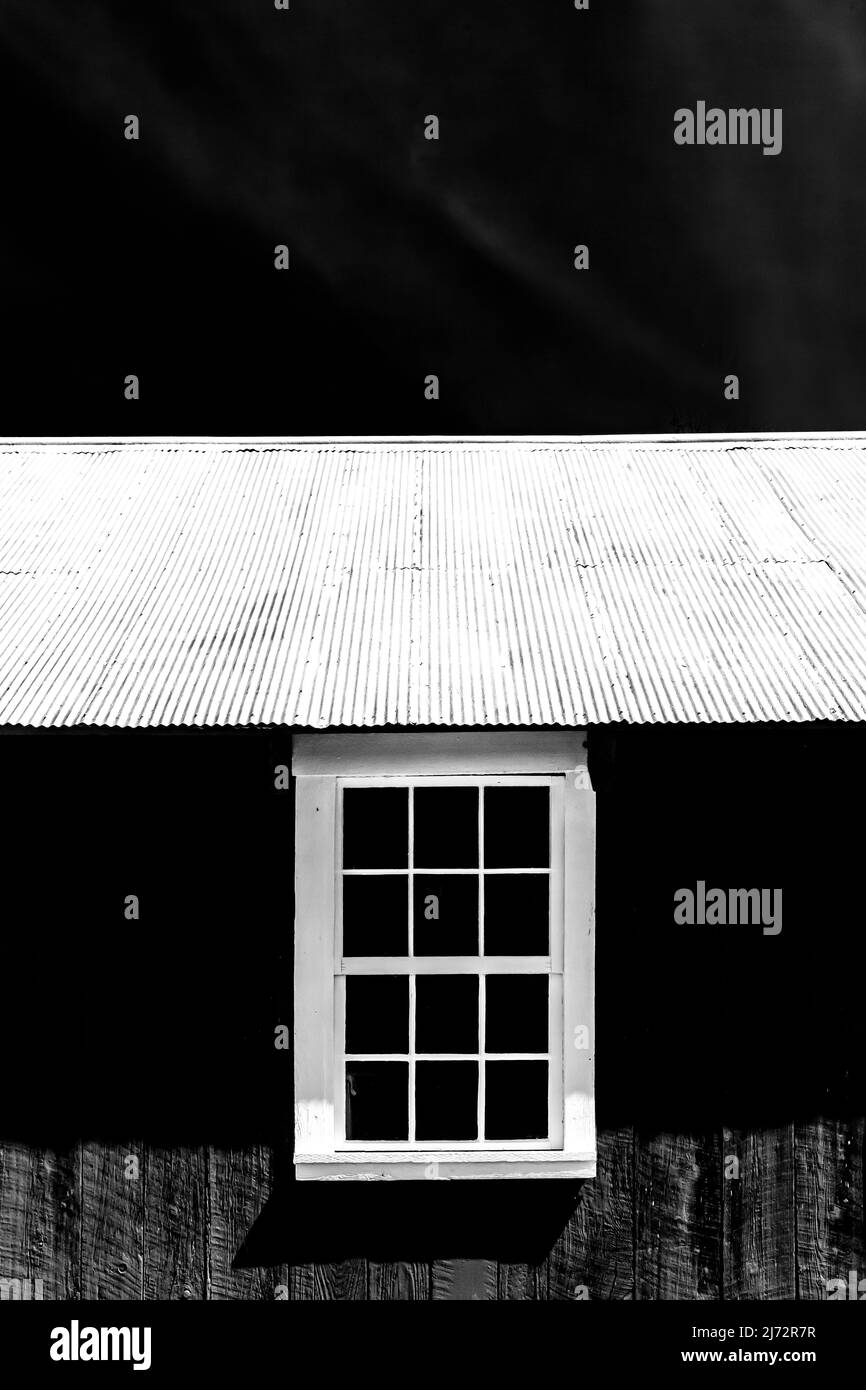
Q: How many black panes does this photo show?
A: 12